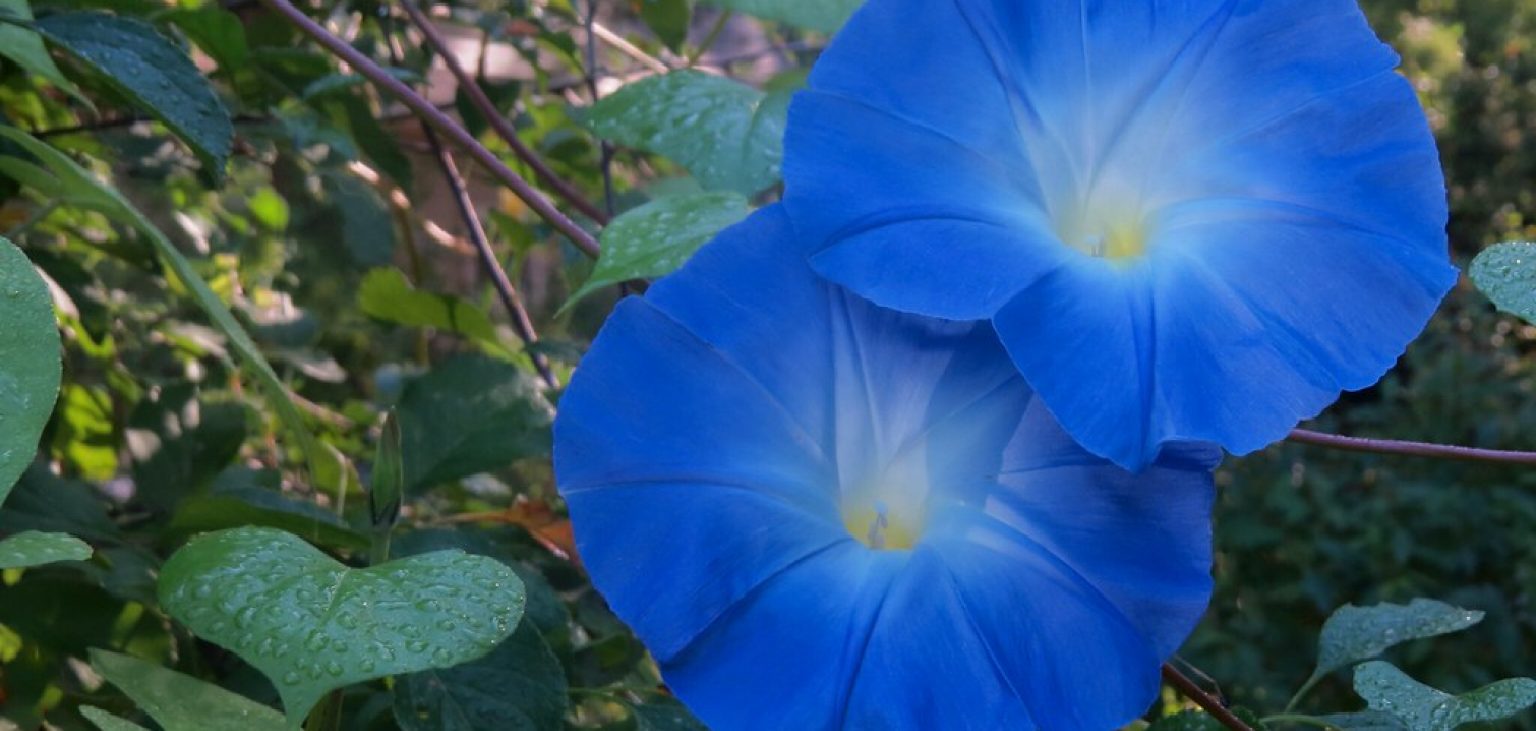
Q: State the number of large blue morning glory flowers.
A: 2